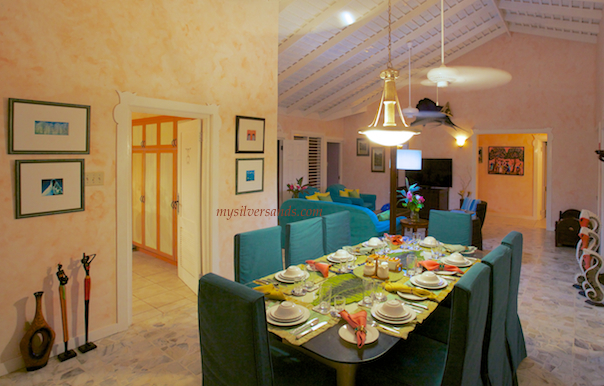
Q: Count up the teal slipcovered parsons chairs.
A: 8